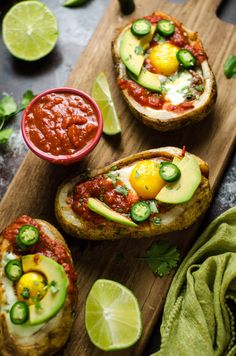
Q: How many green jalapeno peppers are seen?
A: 8